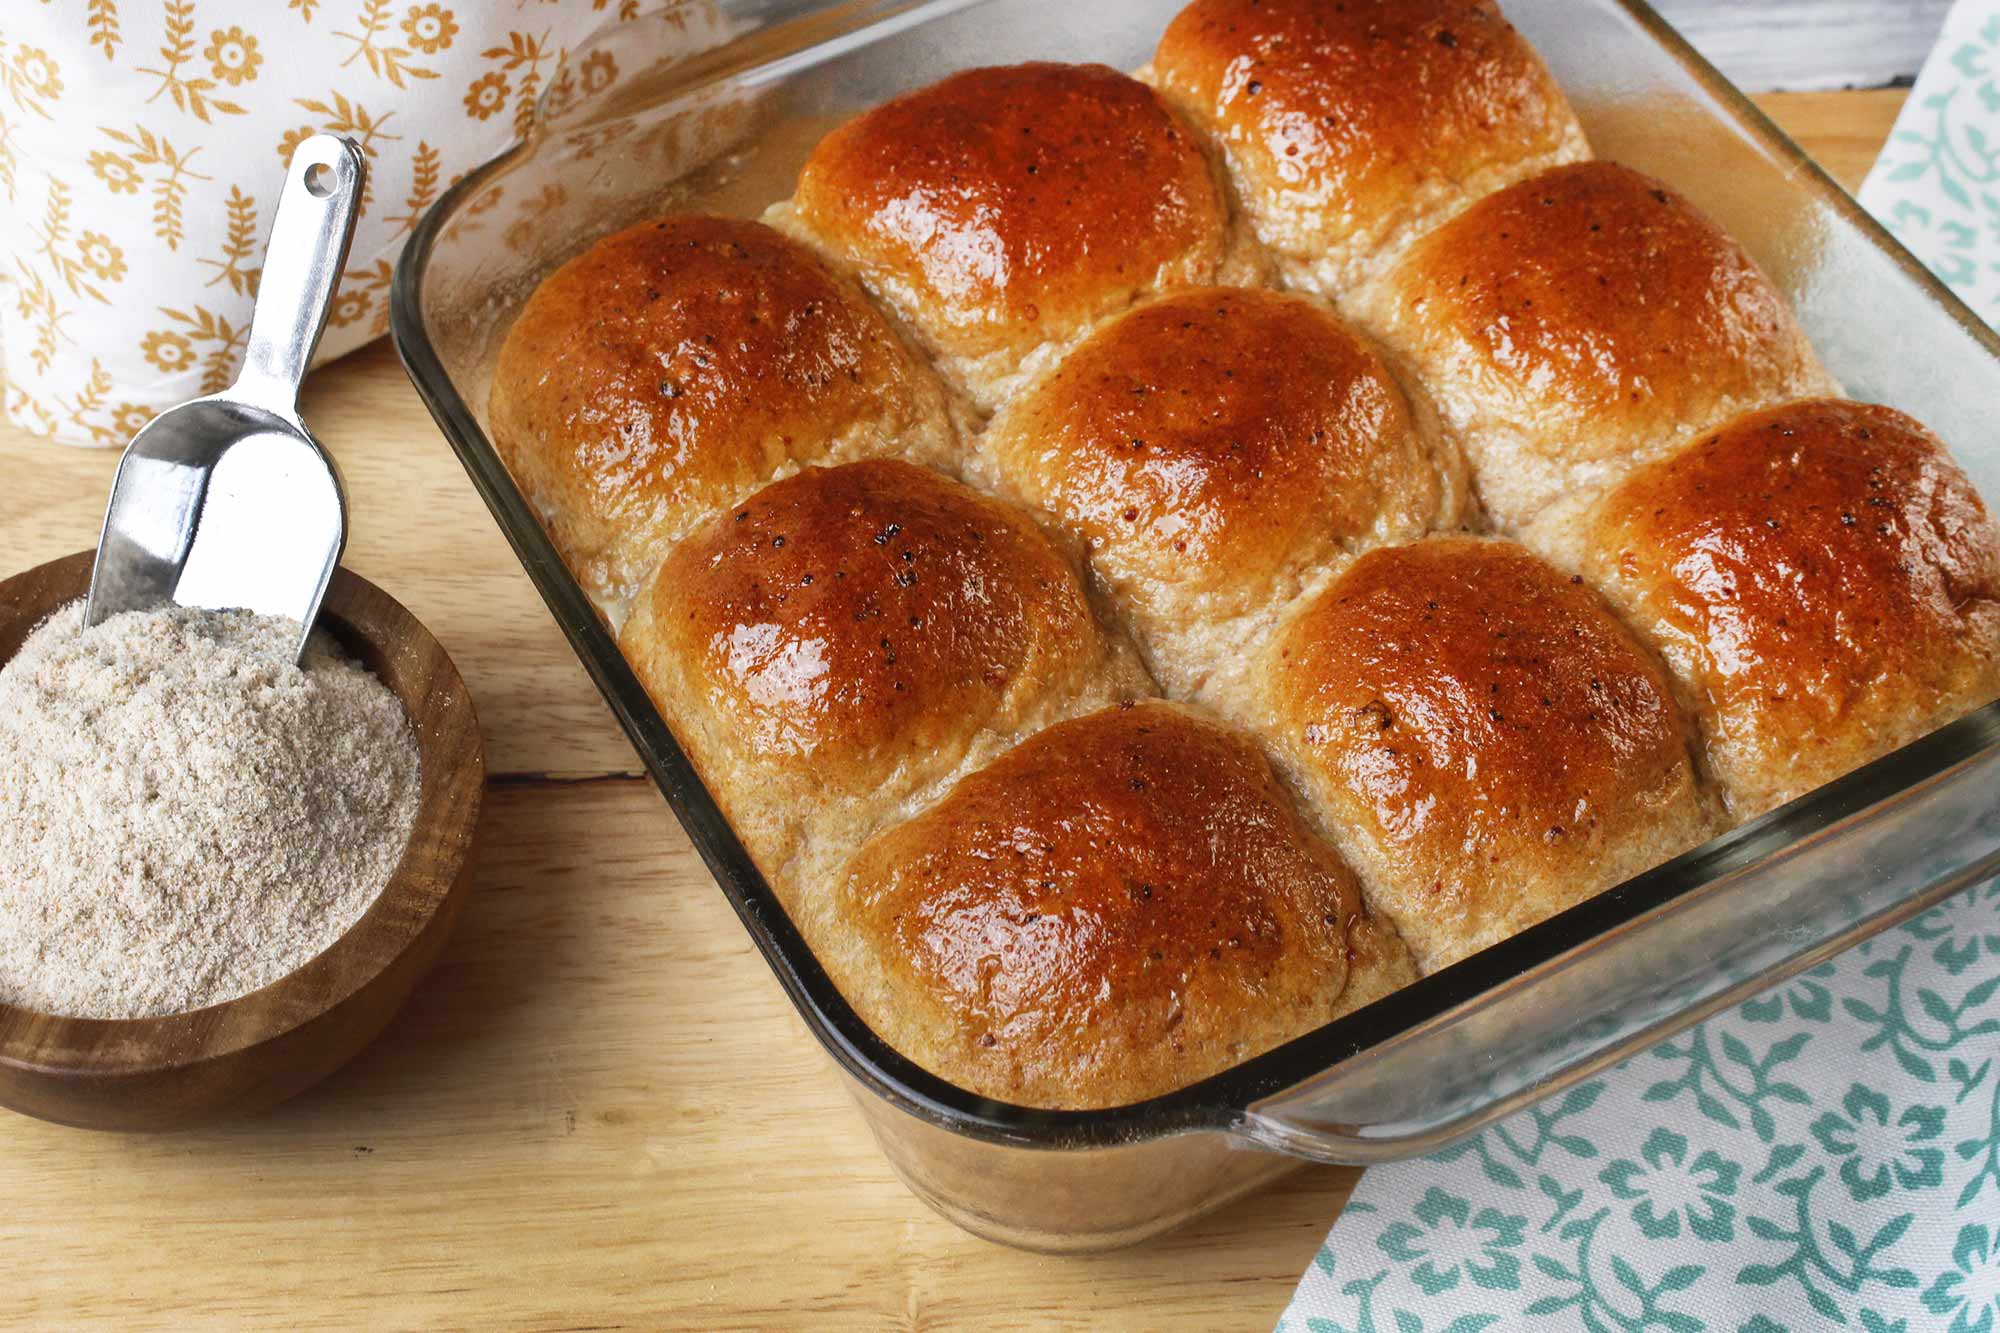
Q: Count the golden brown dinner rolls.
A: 9